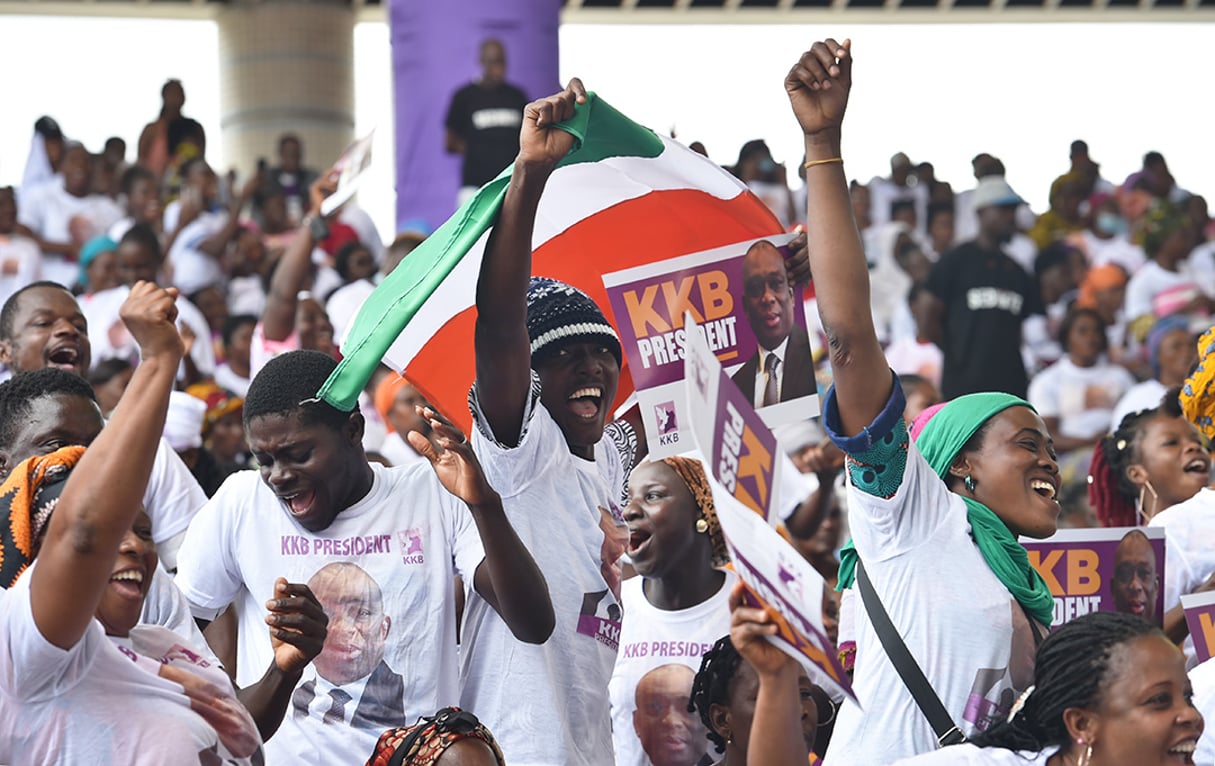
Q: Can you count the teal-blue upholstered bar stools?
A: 0